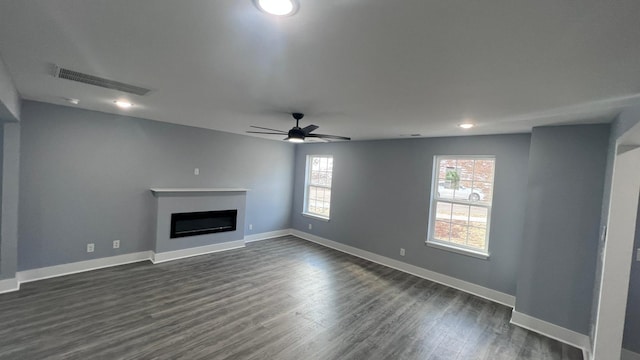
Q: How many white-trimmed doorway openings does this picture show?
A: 1